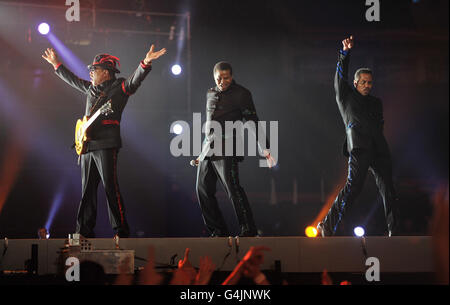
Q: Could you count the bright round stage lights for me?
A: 5